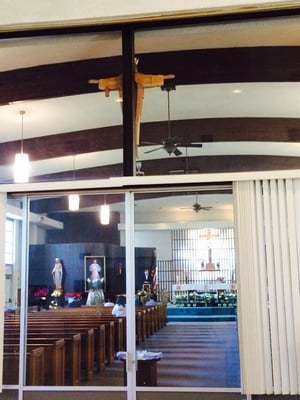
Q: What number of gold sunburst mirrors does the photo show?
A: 0